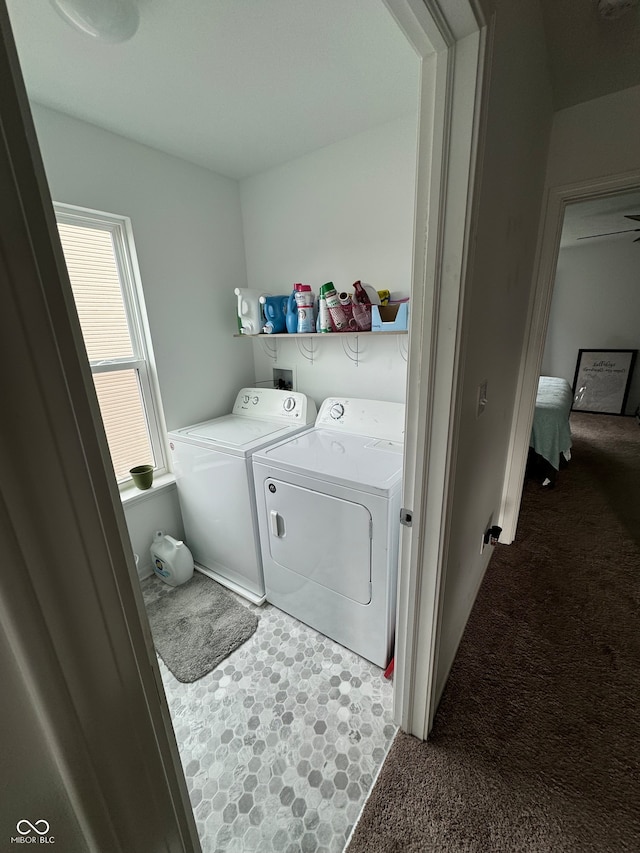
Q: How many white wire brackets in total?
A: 4